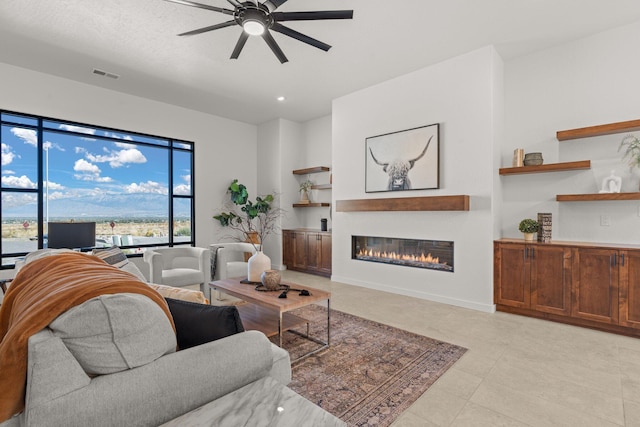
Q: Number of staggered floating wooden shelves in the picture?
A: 6